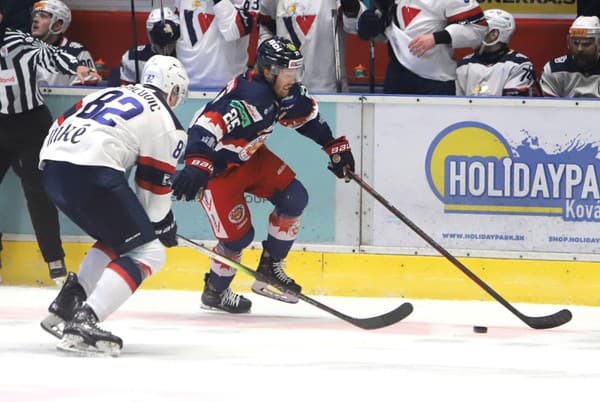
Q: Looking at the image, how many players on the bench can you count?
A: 7